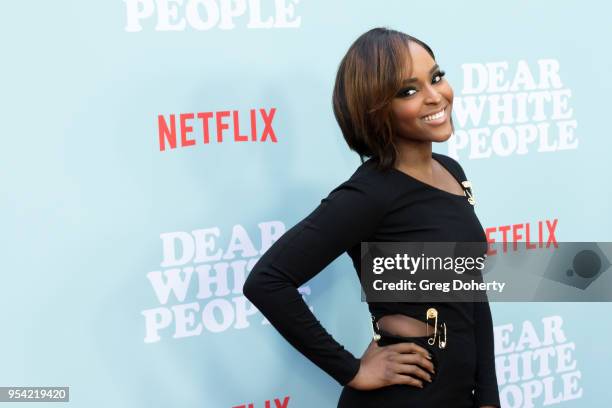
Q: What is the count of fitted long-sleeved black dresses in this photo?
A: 1